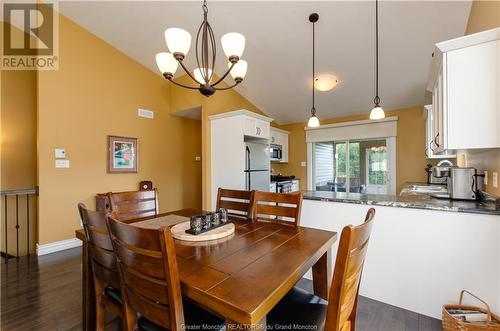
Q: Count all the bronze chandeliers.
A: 1